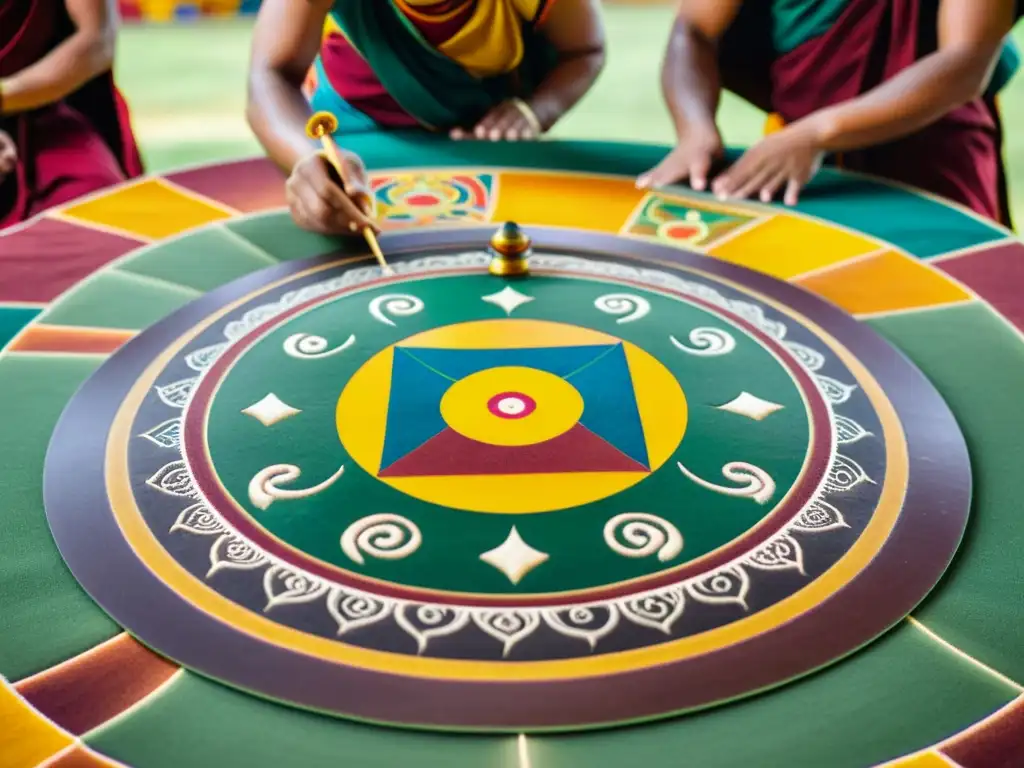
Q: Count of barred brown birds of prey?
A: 0